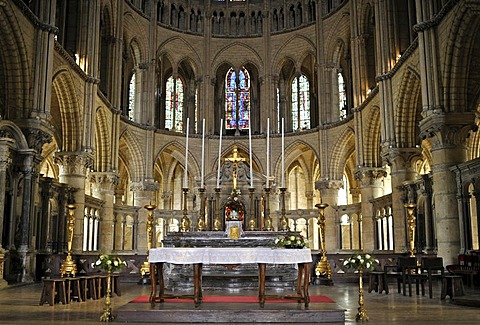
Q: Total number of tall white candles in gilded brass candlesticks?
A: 6